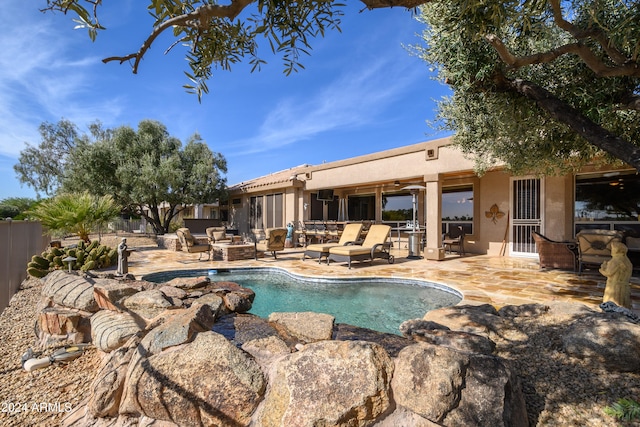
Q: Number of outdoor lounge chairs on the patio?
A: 2